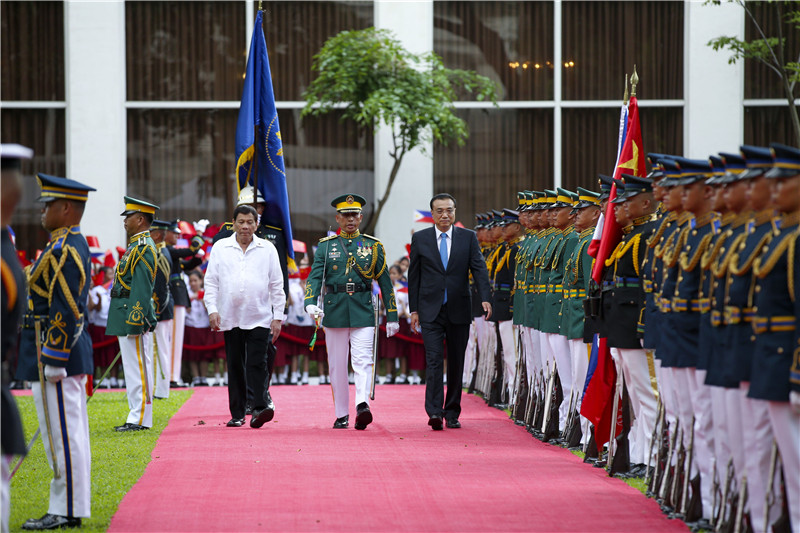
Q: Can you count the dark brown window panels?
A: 12